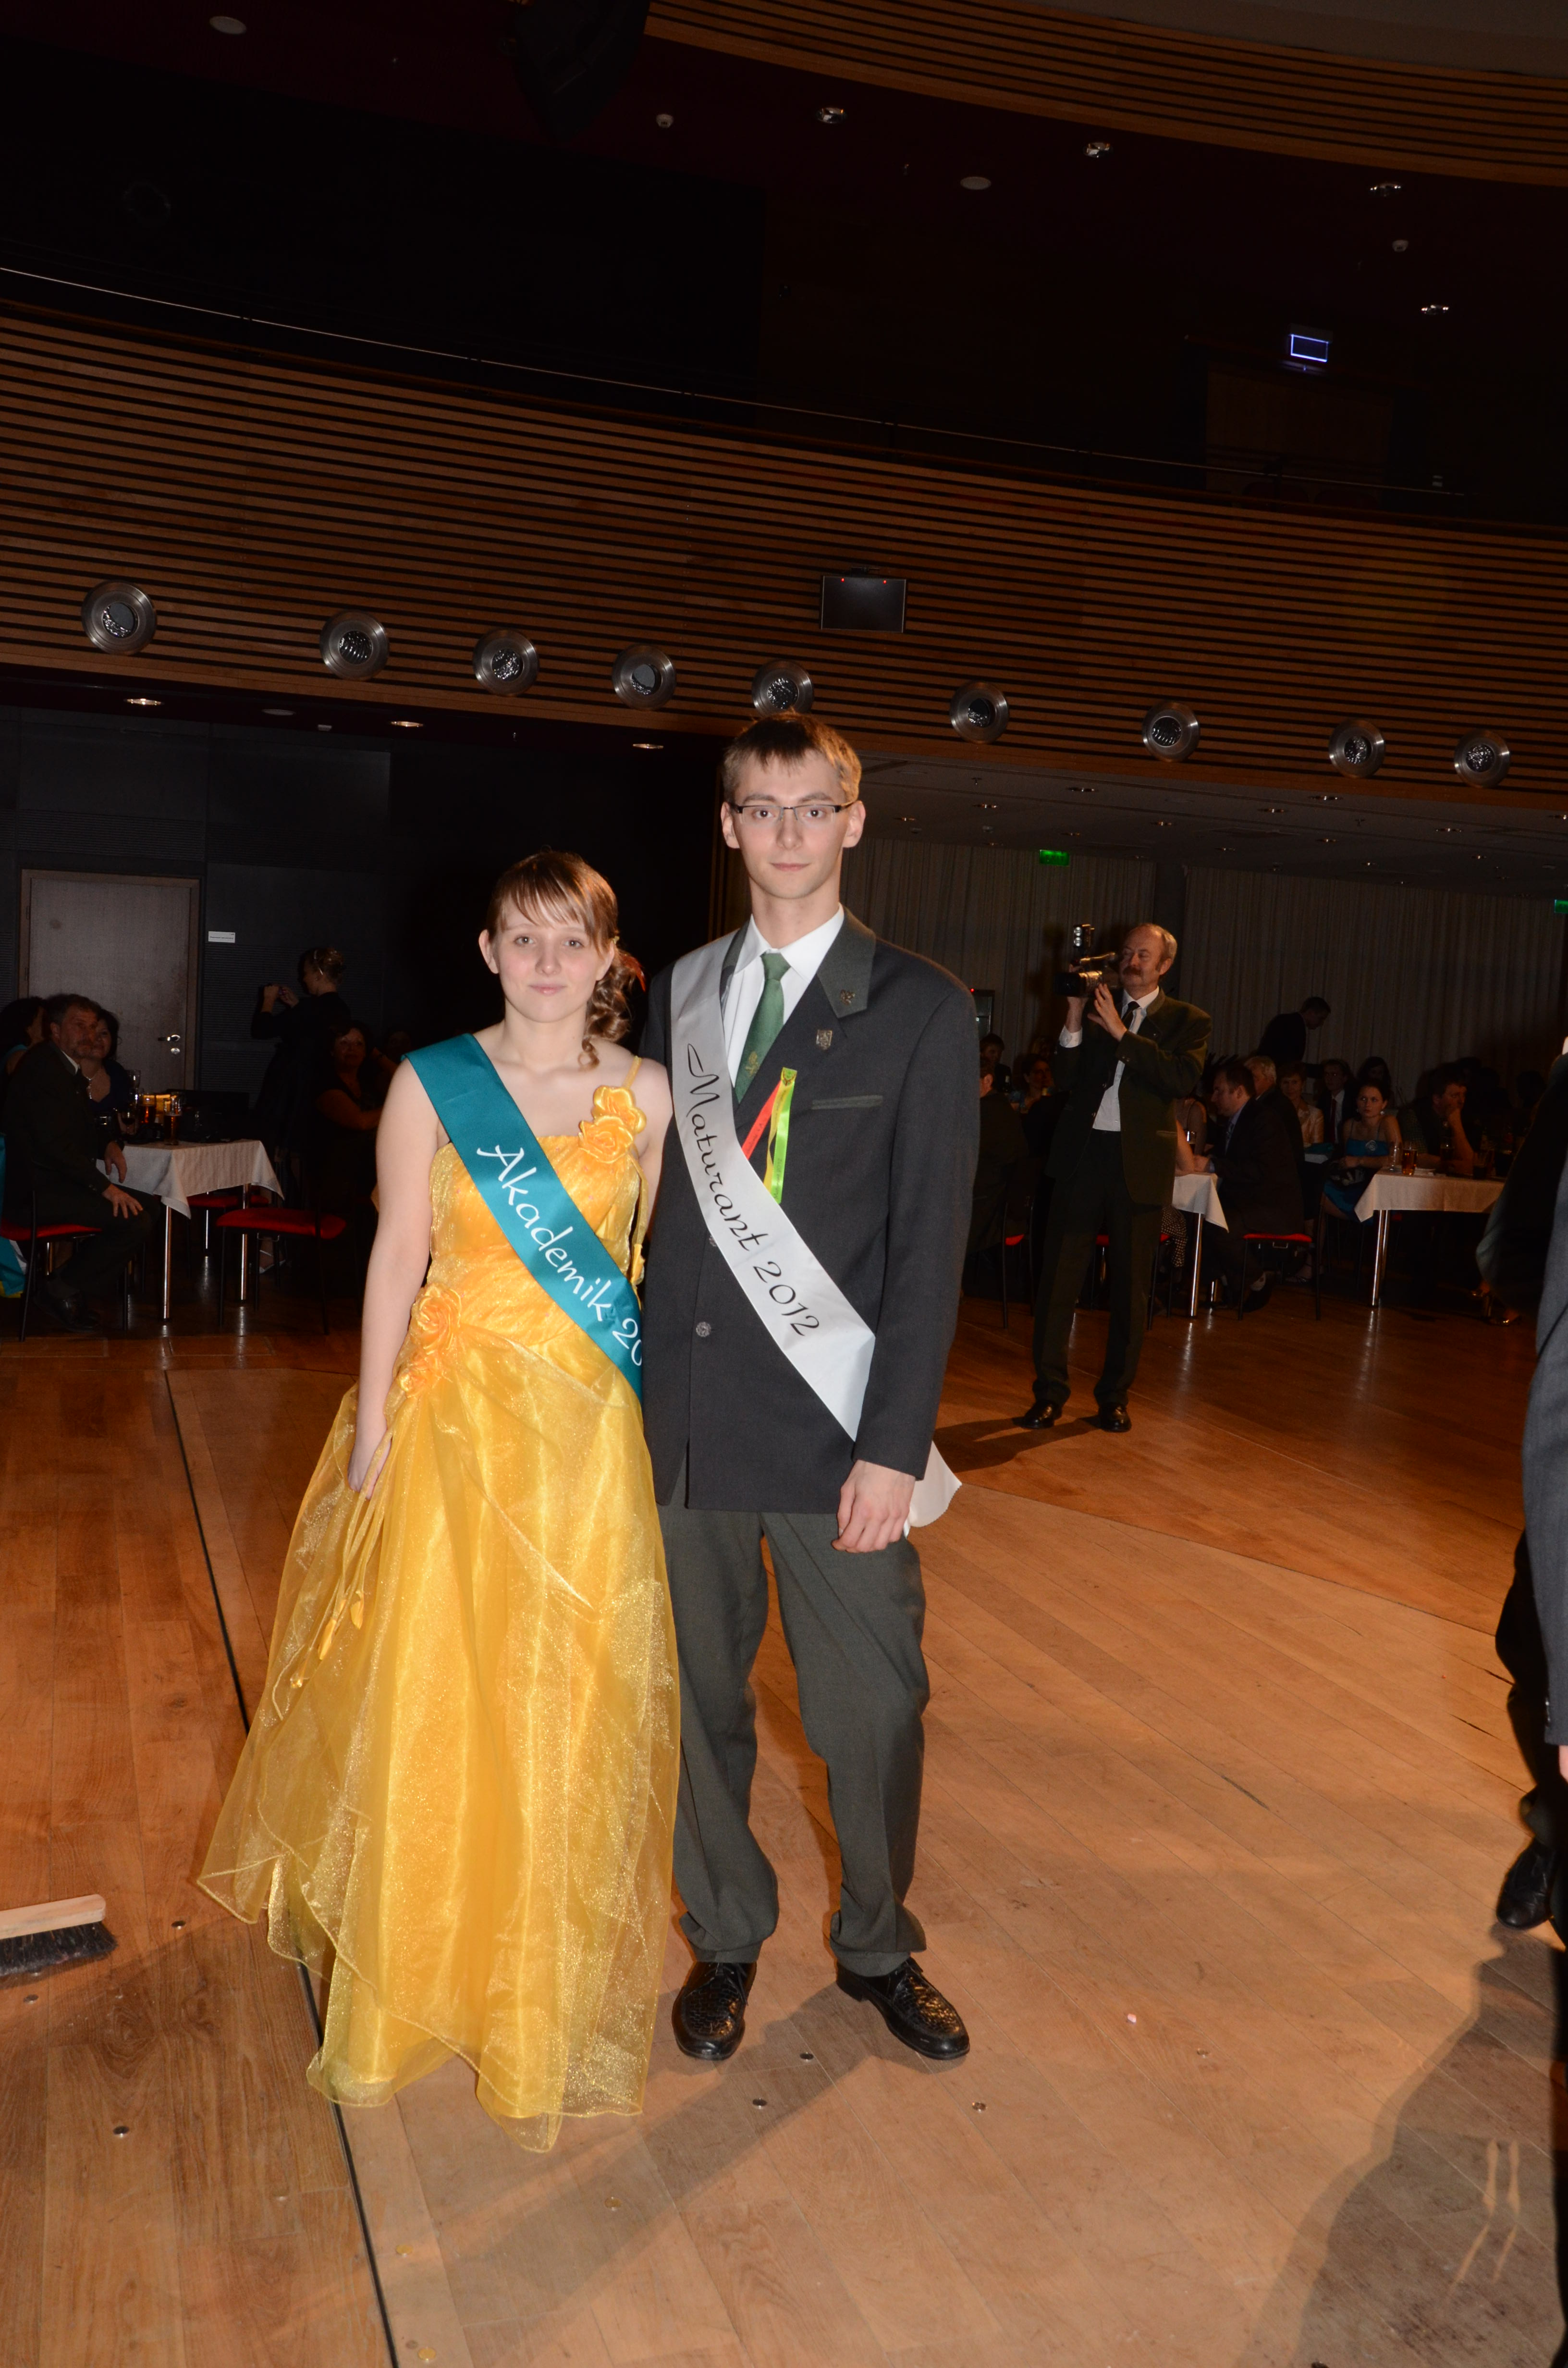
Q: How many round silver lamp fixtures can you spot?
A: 9